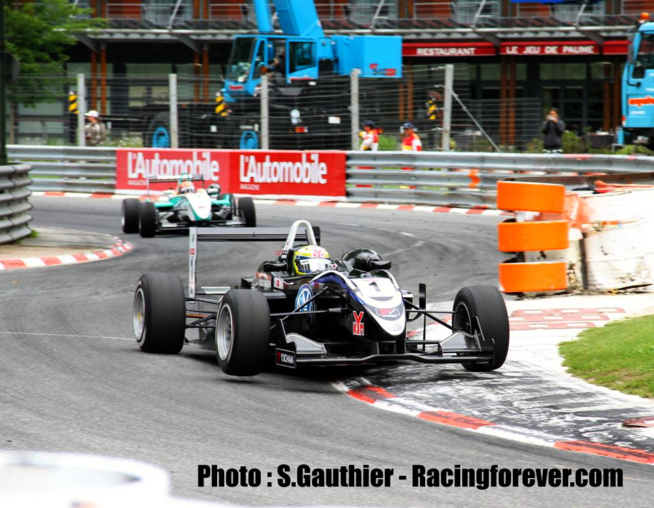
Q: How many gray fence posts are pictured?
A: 5